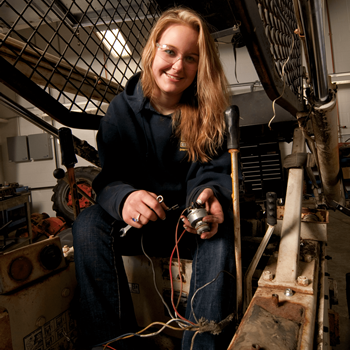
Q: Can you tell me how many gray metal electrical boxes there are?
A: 2